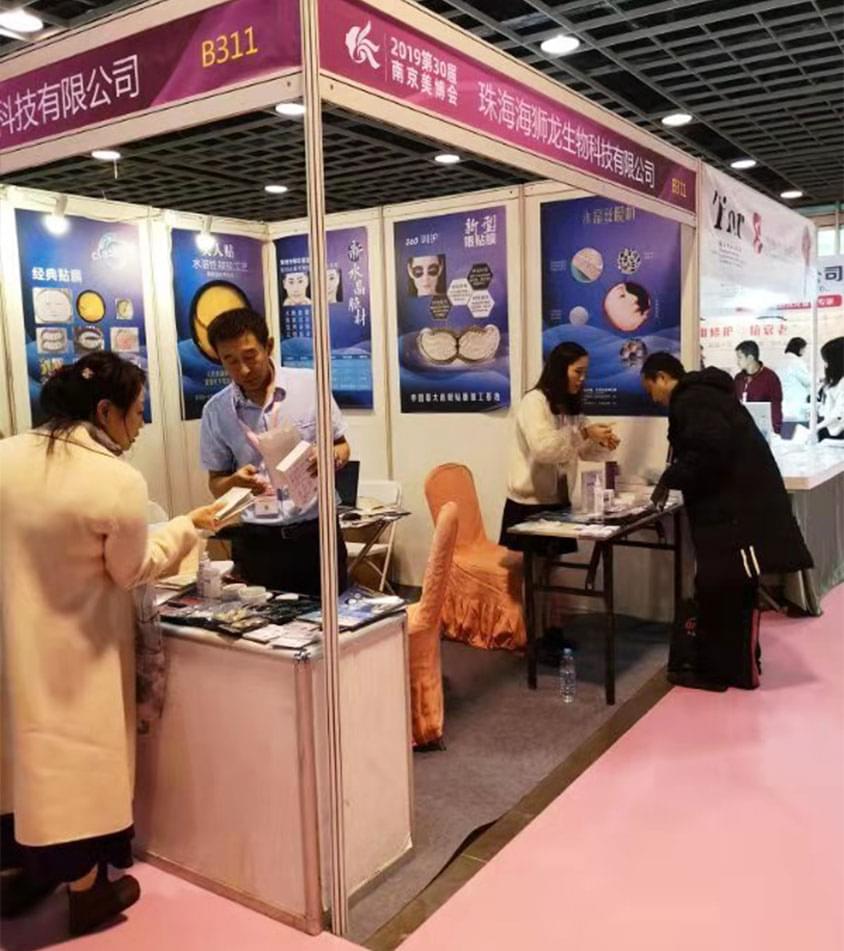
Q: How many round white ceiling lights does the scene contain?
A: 9